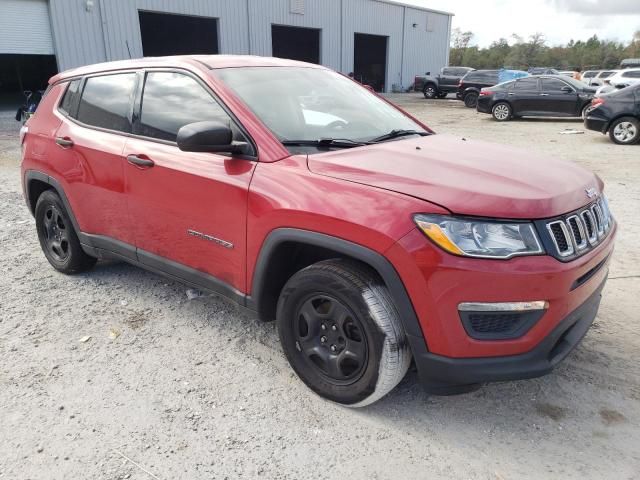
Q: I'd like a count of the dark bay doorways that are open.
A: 4